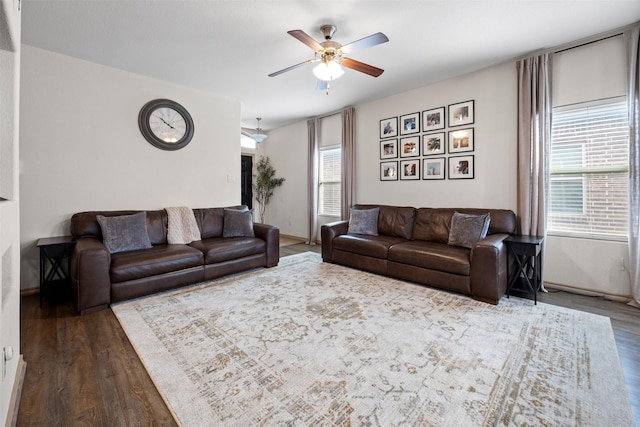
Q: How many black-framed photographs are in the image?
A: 12